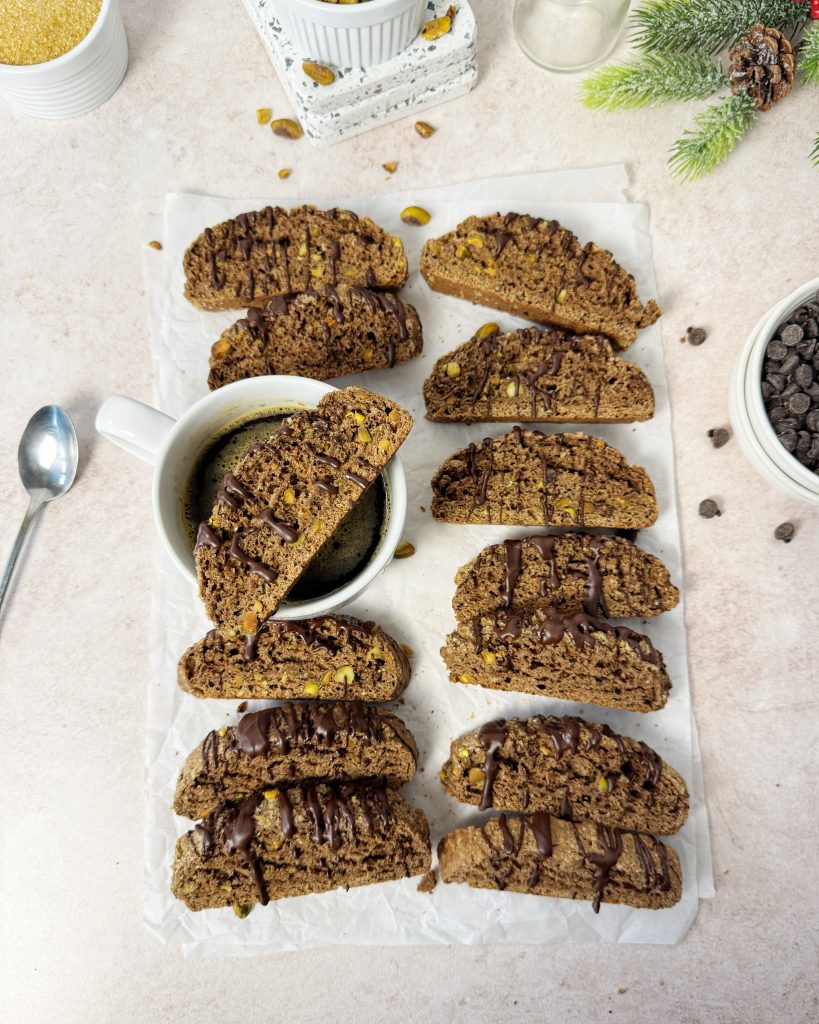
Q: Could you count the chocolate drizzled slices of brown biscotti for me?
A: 13